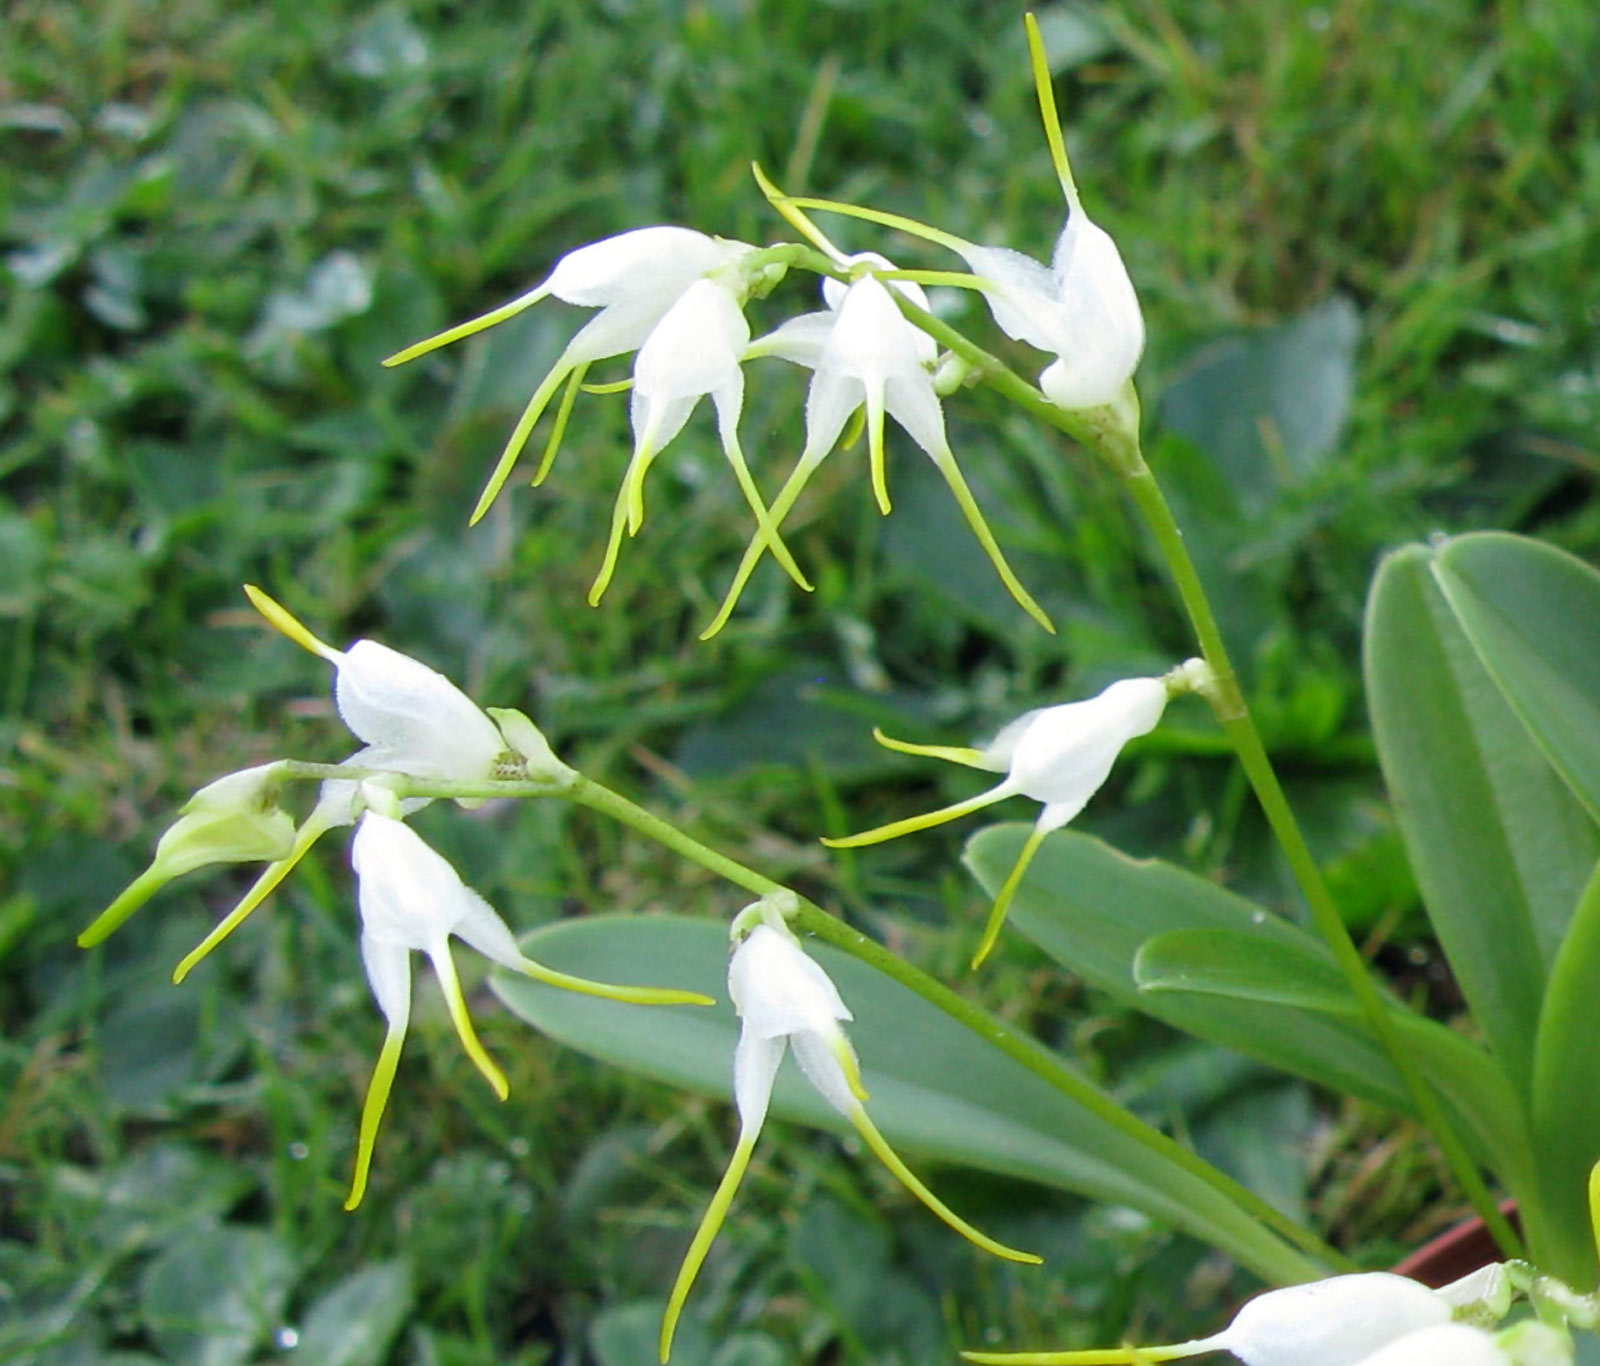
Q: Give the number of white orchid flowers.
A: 11